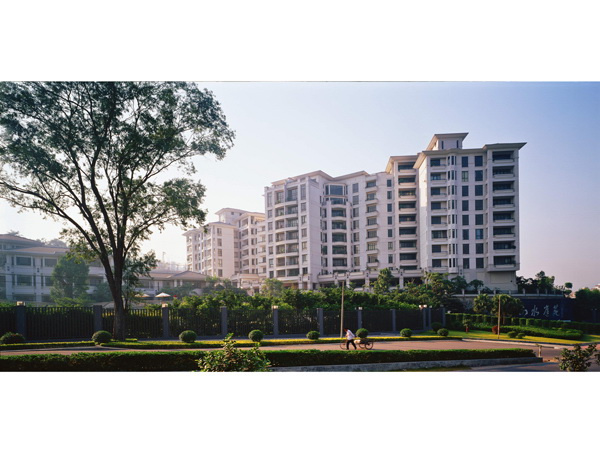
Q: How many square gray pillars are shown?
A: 11